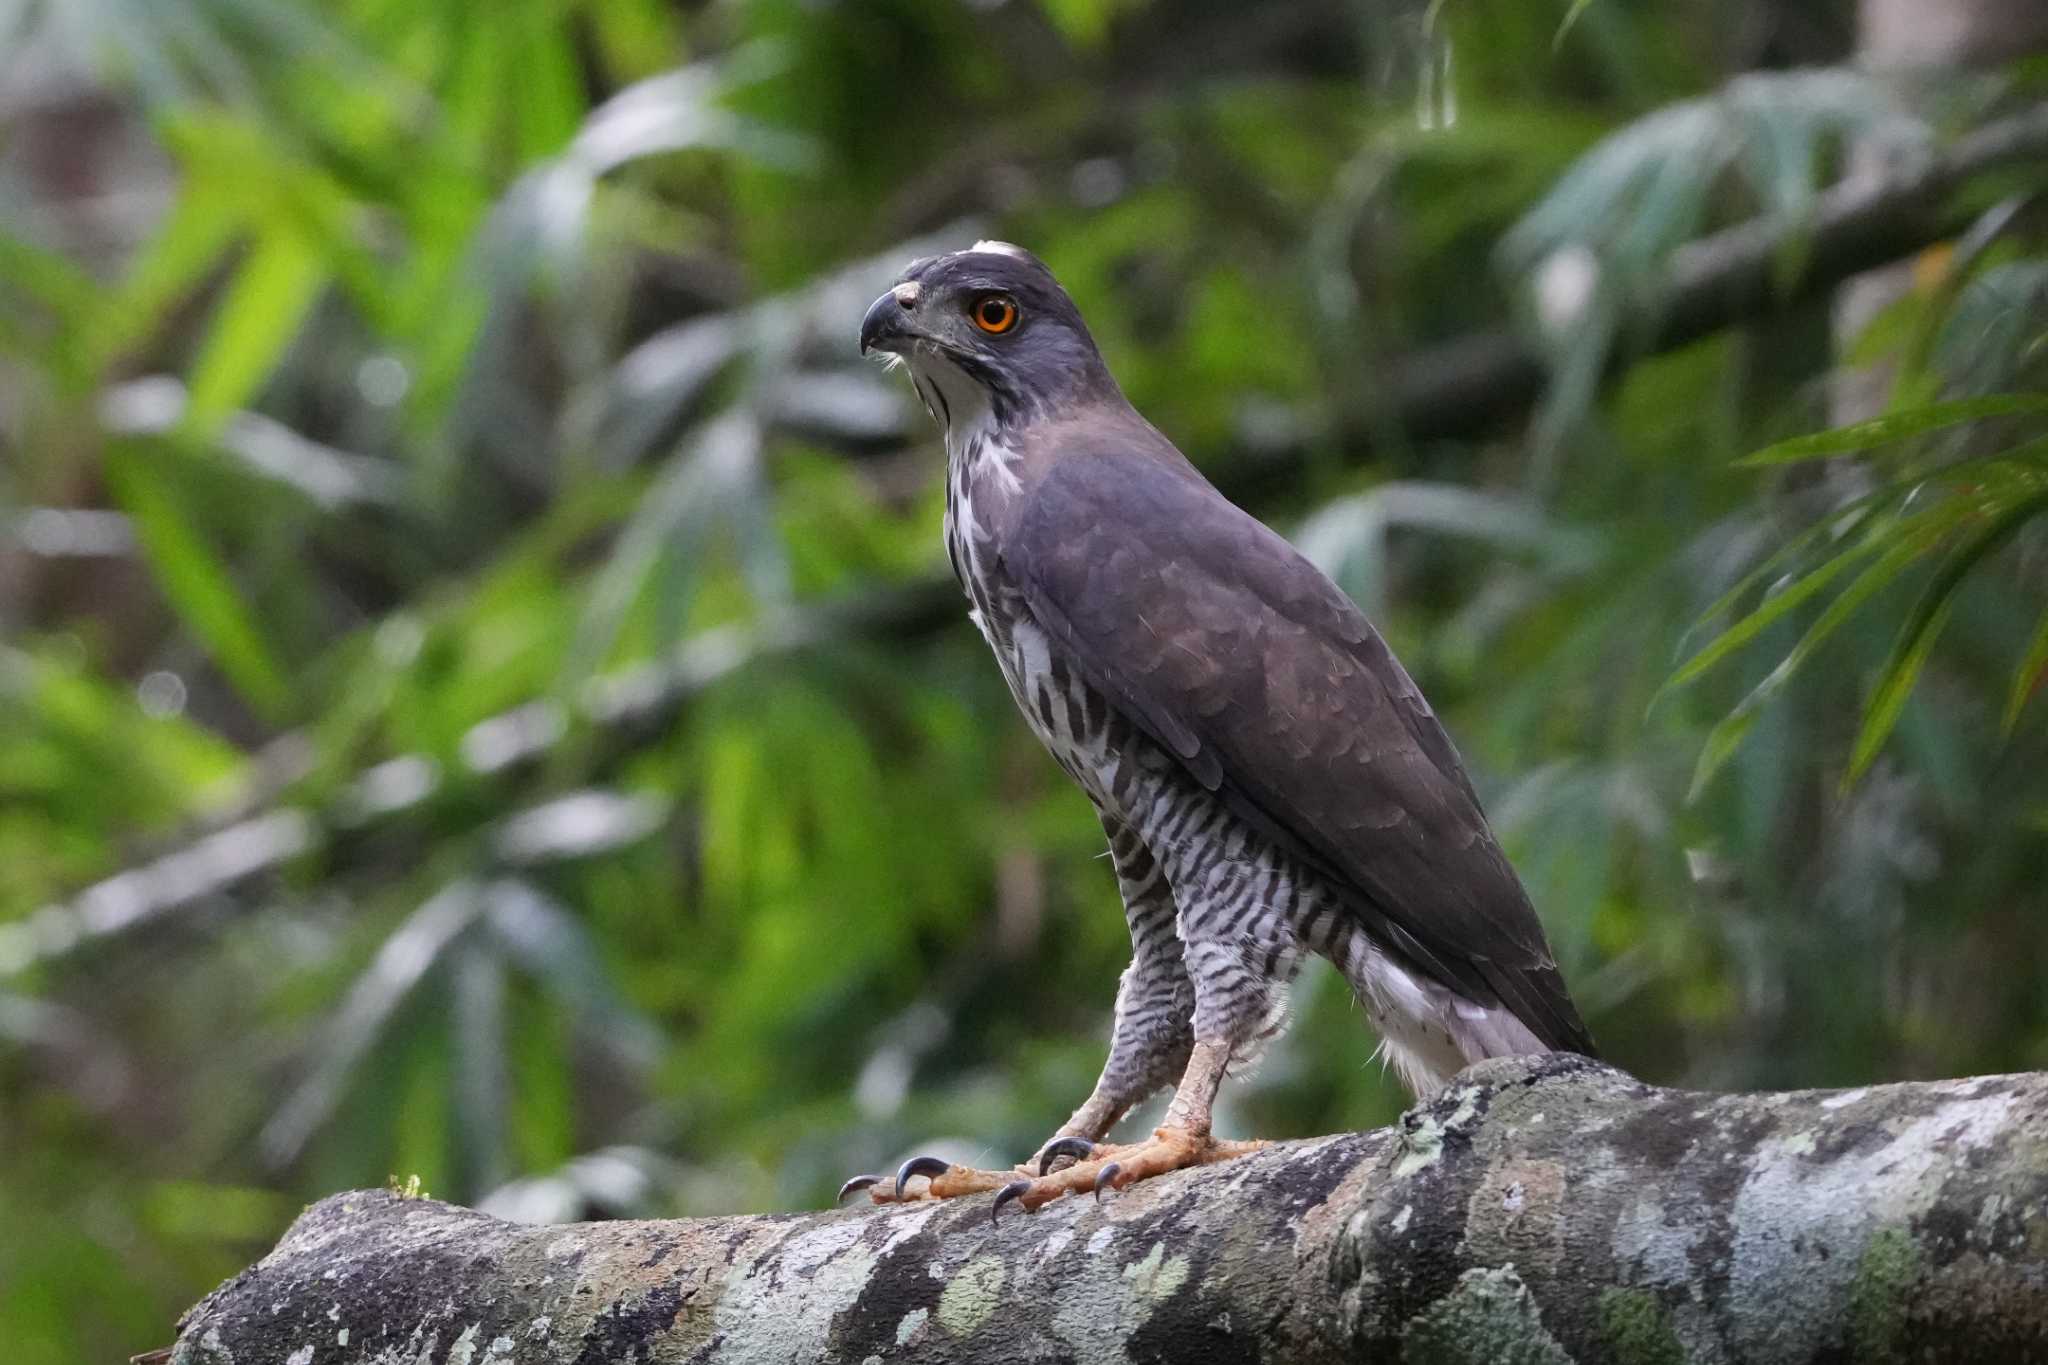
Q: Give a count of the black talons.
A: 5